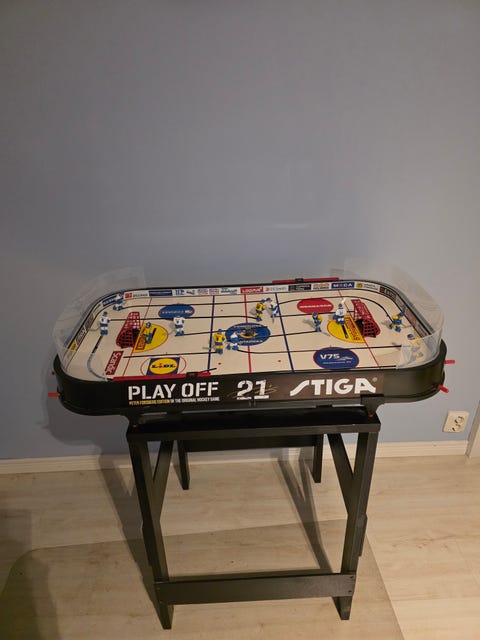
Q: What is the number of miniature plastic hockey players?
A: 12